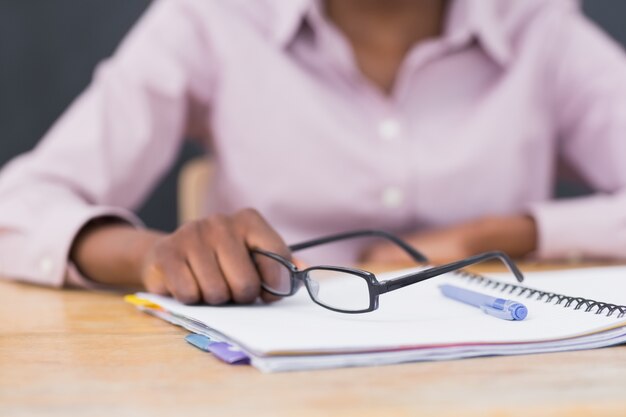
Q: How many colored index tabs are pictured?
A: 3